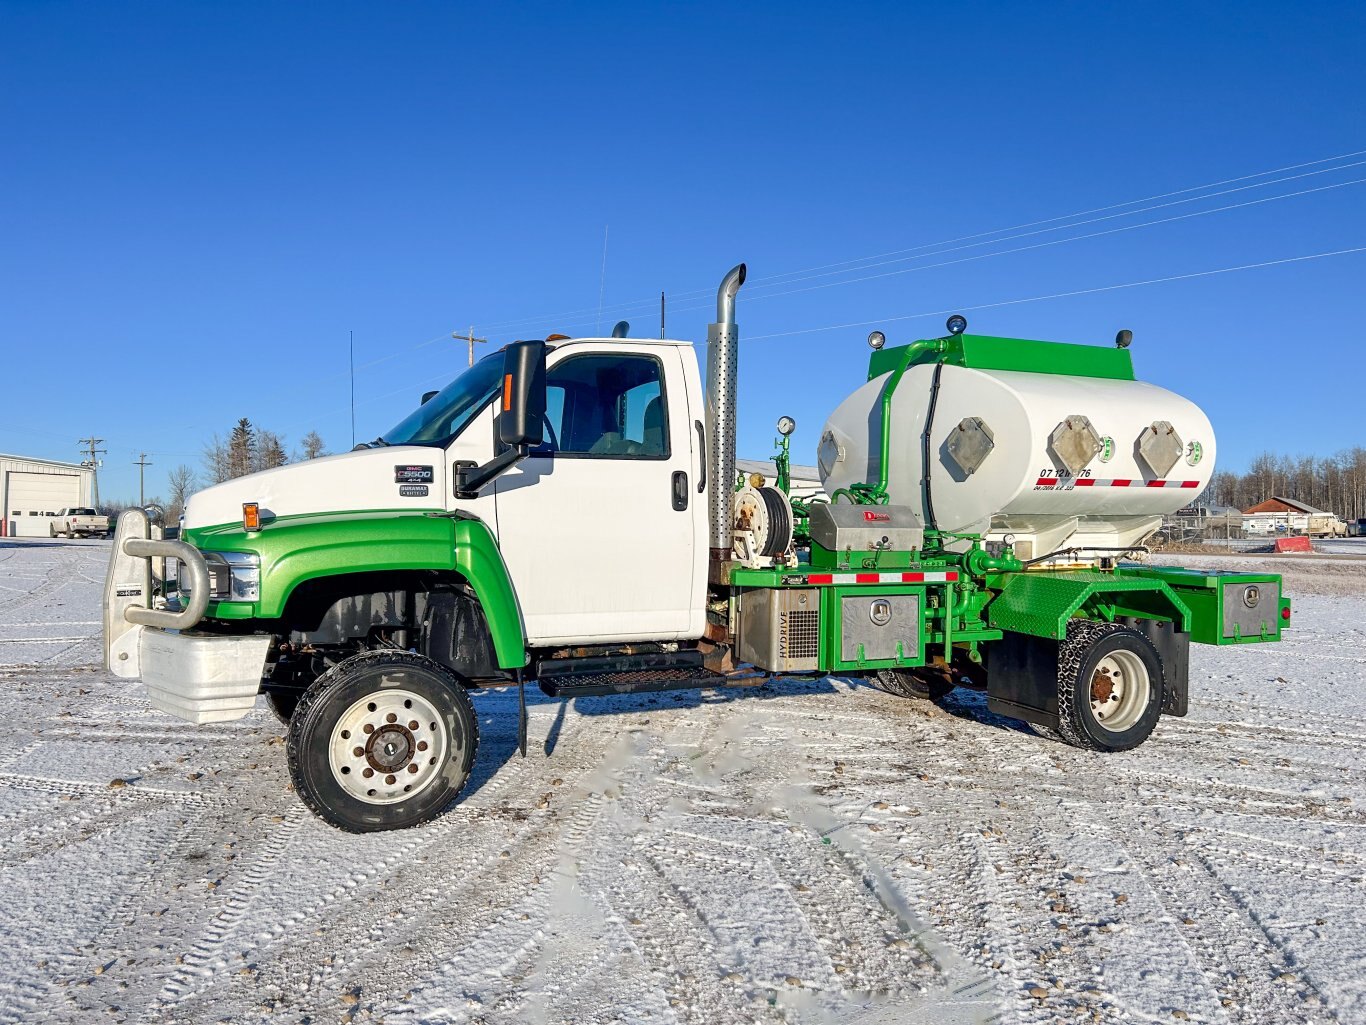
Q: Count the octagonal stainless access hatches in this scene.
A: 4